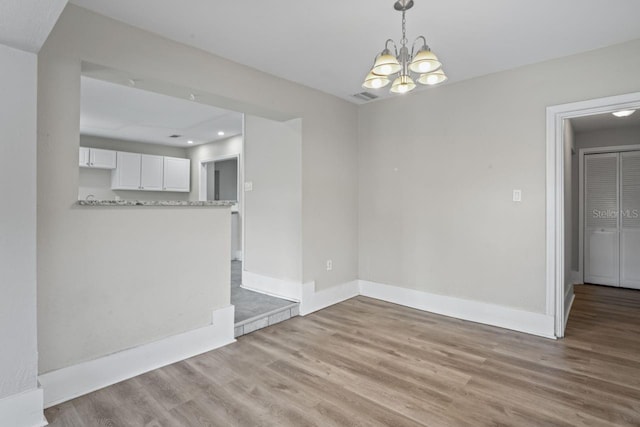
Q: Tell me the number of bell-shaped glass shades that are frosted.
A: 5